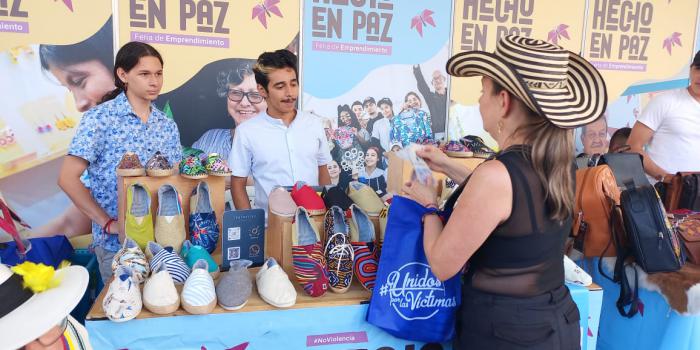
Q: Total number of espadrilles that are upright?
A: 6